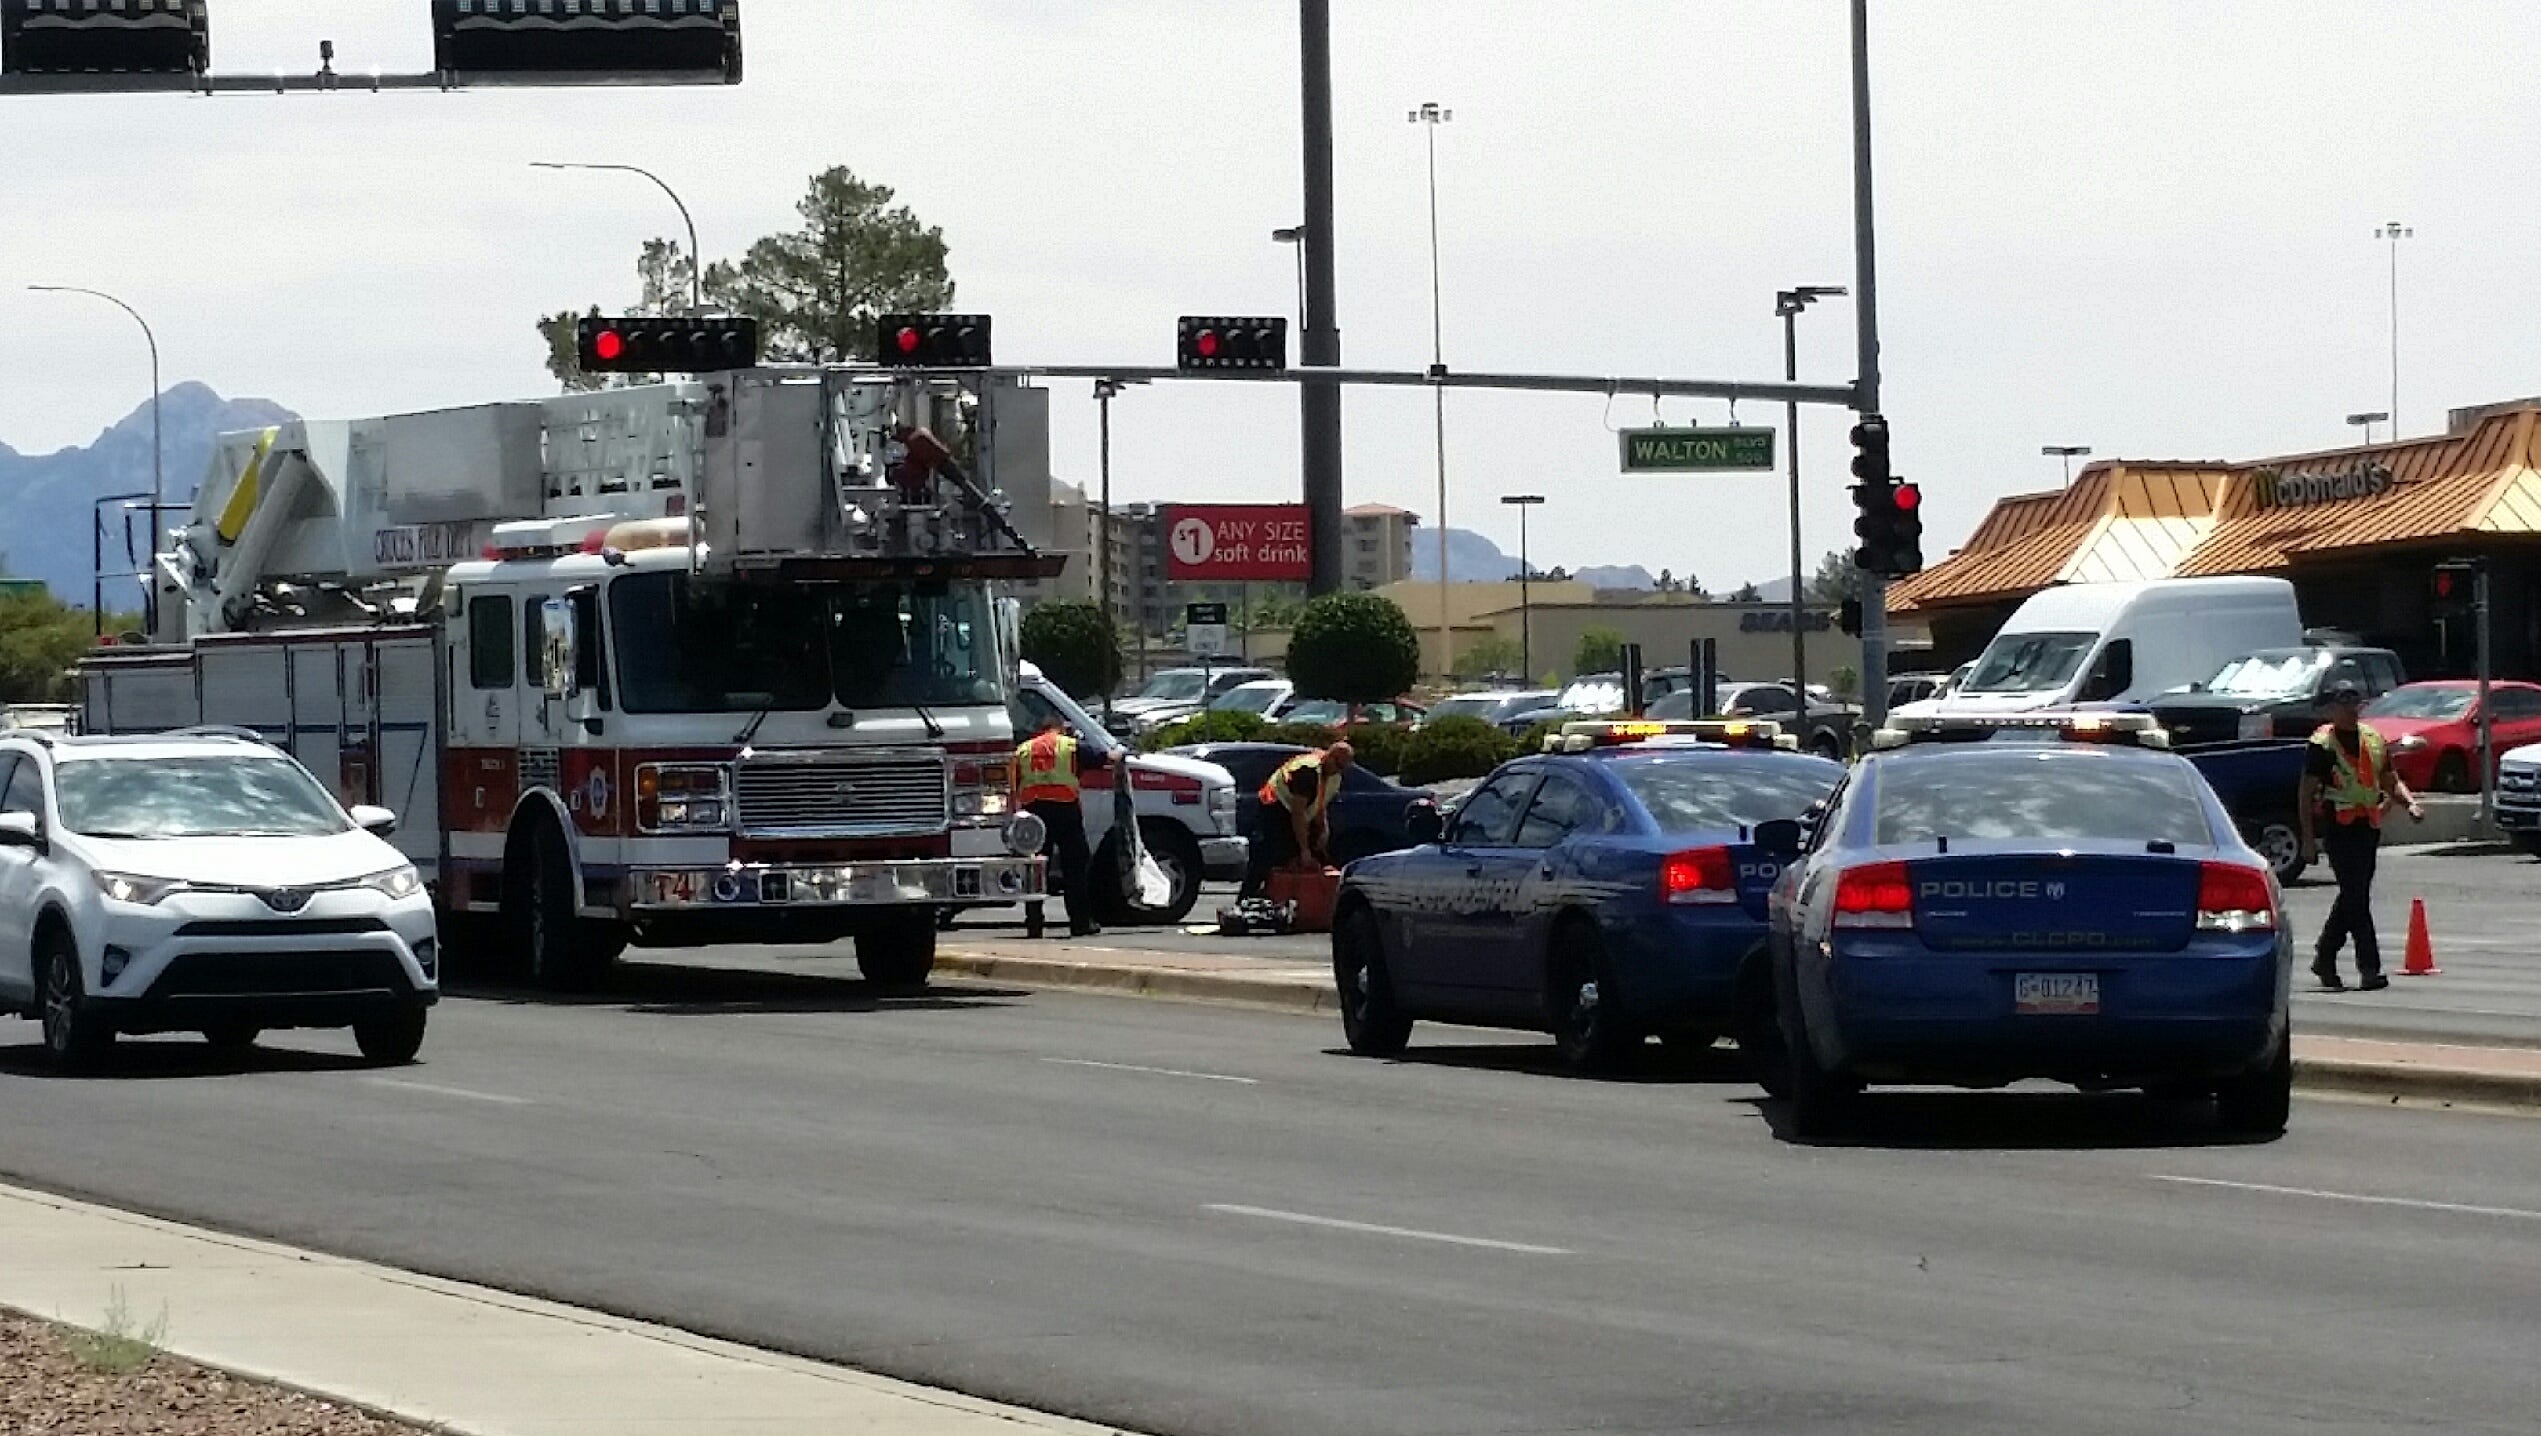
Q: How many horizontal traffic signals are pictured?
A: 5